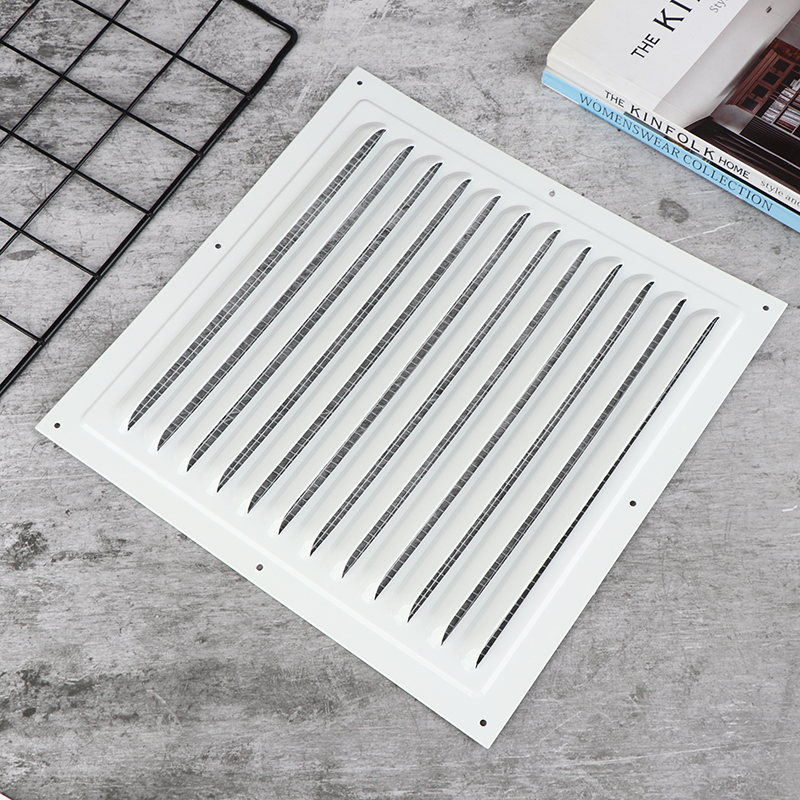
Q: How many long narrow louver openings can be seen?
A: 12